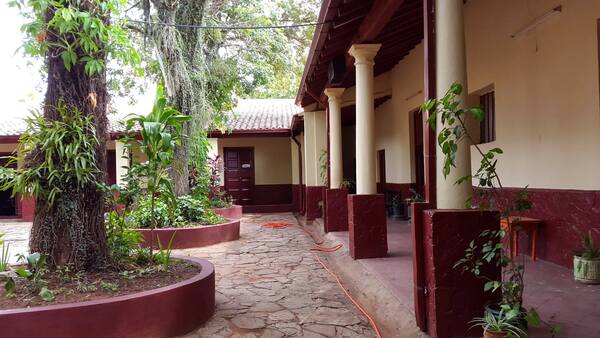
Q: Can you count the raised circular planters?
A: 3